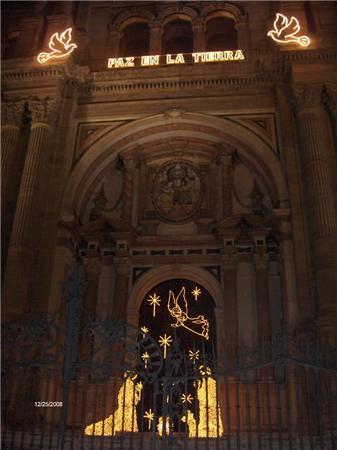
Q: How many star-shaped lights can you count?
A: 9